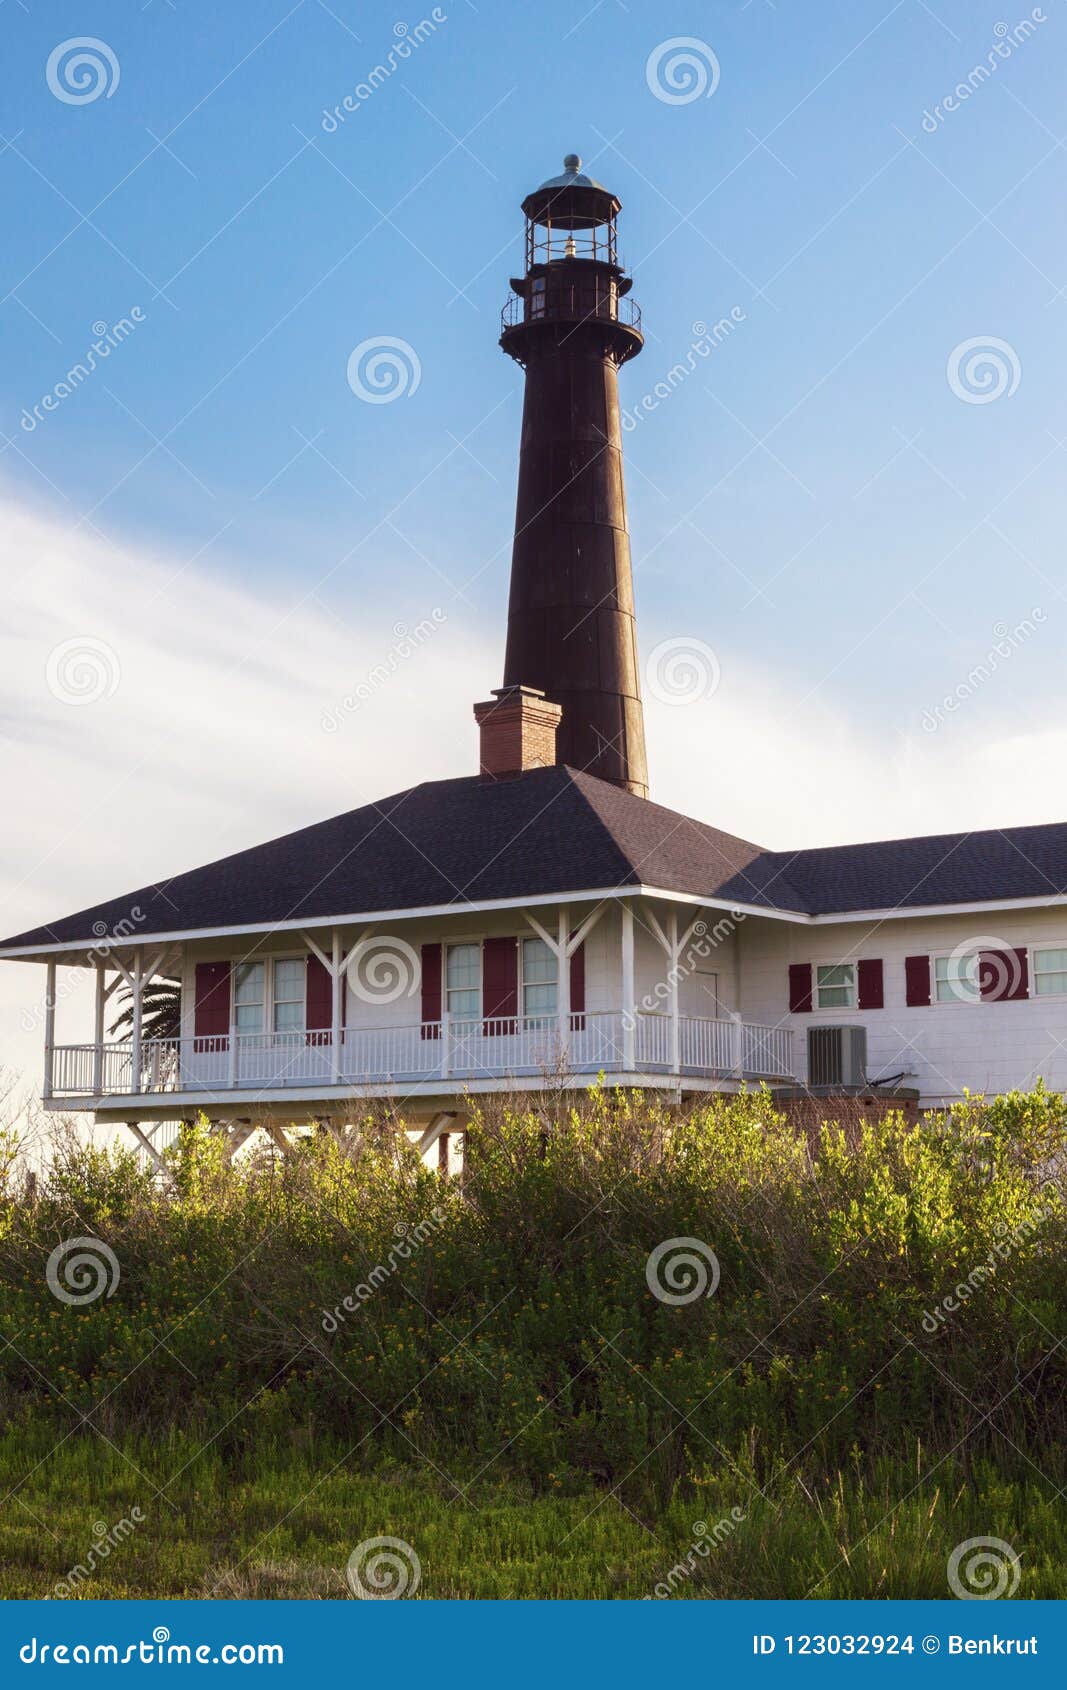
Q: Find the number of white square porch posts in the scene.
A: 7